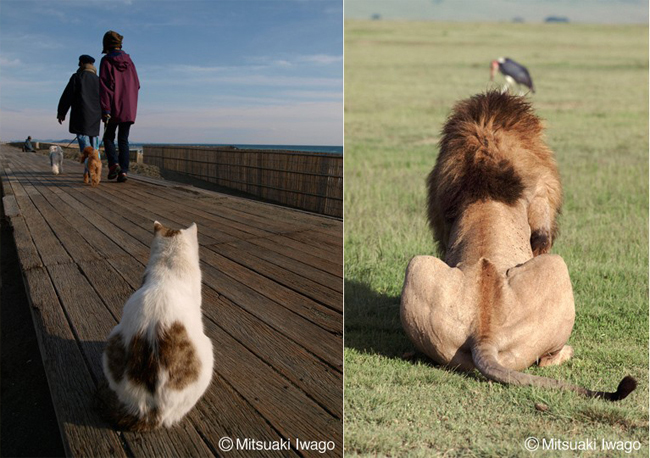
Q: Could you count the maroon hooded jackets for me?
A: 1